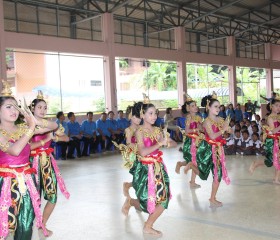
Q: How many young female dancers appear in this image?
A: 7